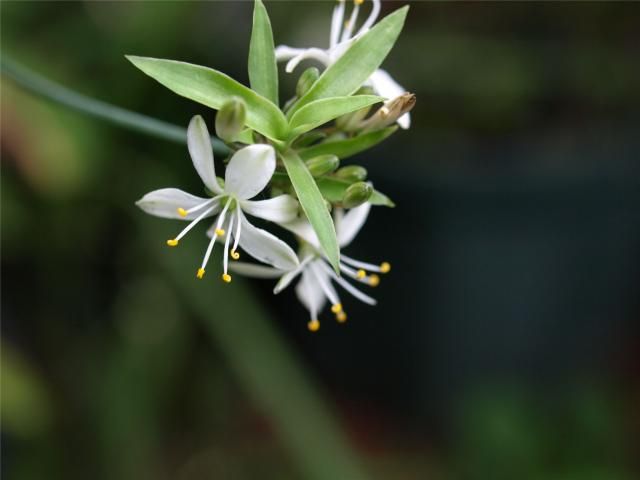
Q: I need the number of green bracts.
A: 7